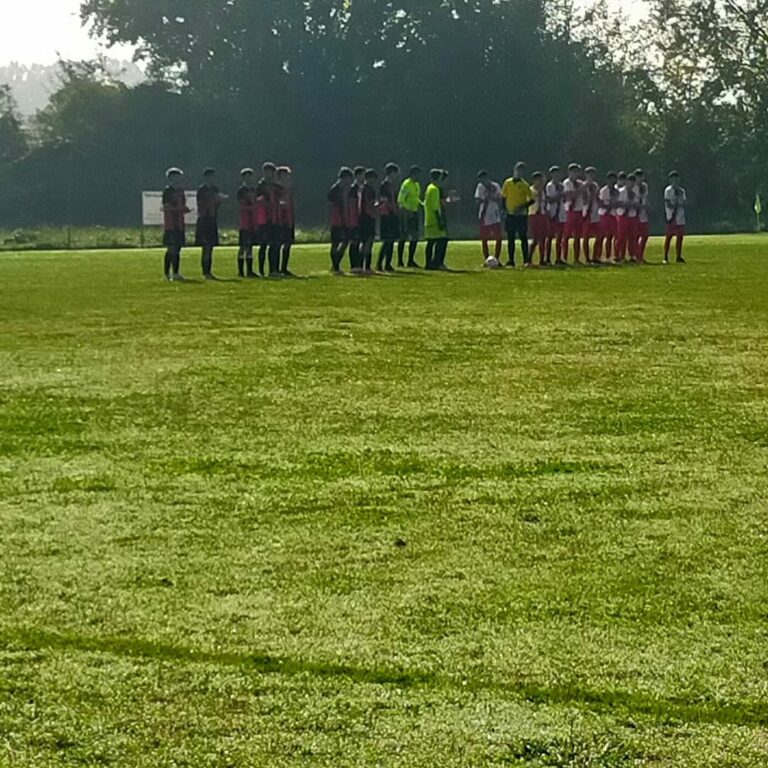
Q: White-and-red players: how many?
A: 10